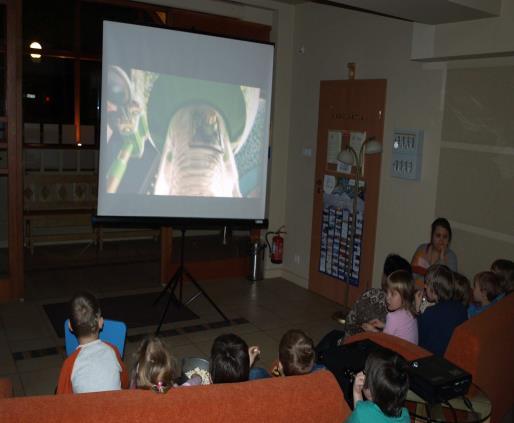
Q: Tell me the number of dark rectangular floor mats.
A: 1